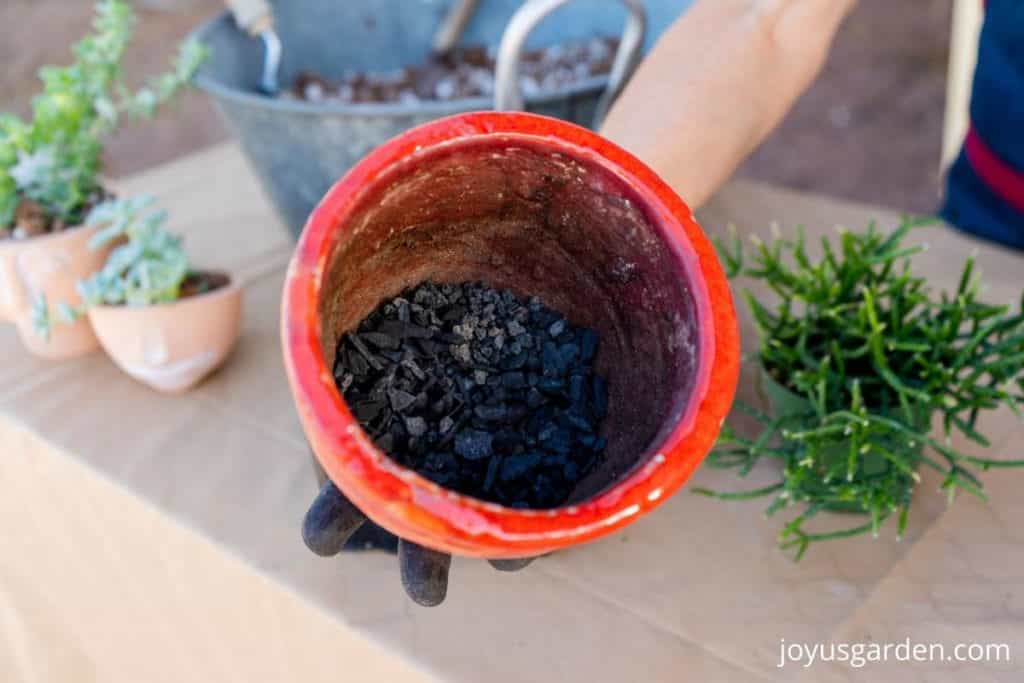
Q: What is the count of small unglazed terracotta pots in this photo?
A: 2